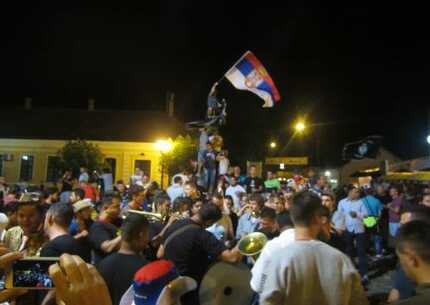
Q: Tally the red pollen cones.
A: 0